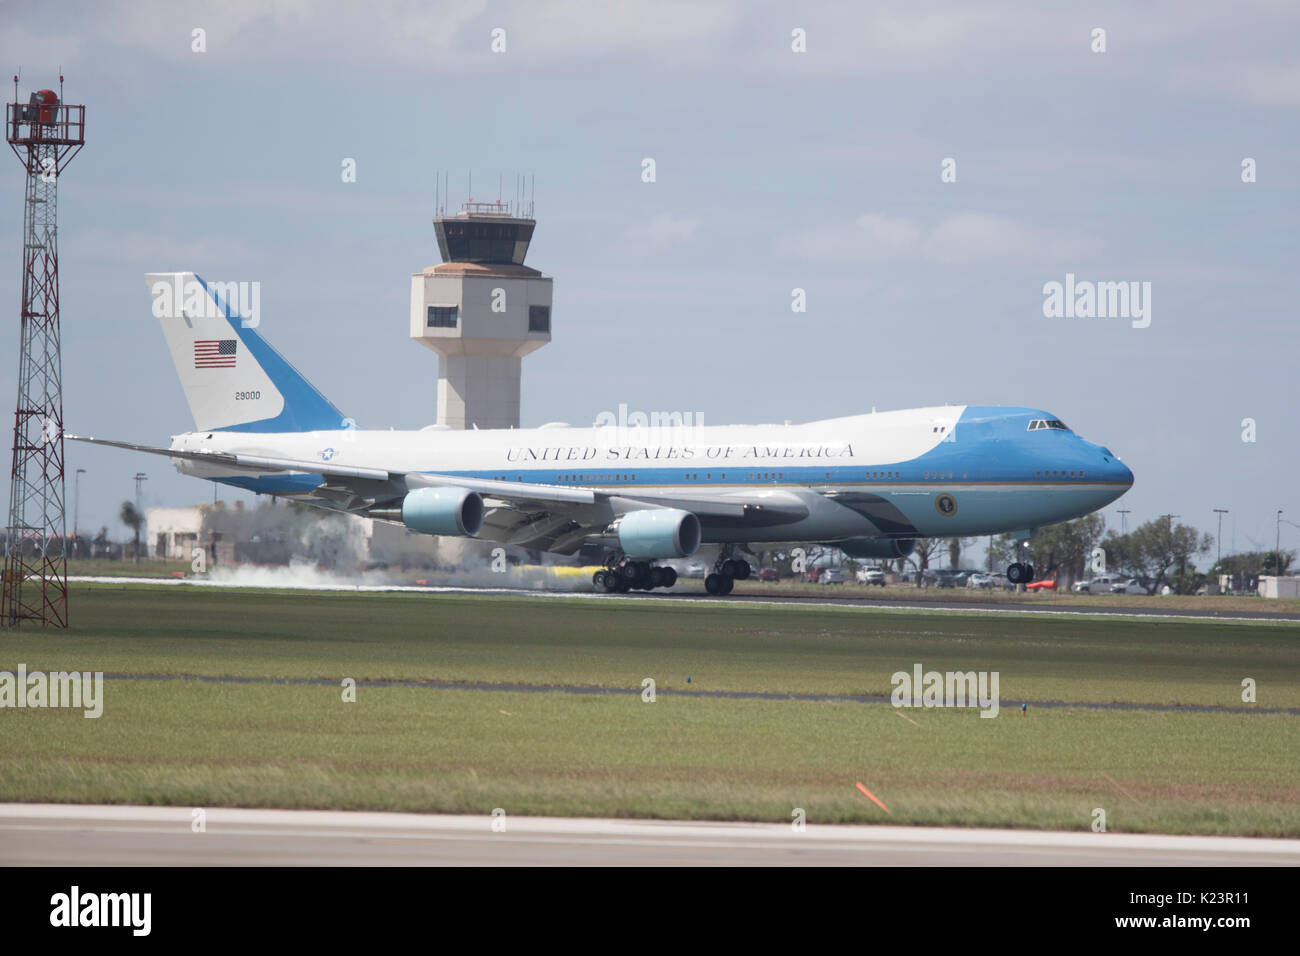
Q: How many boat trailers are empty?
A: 0